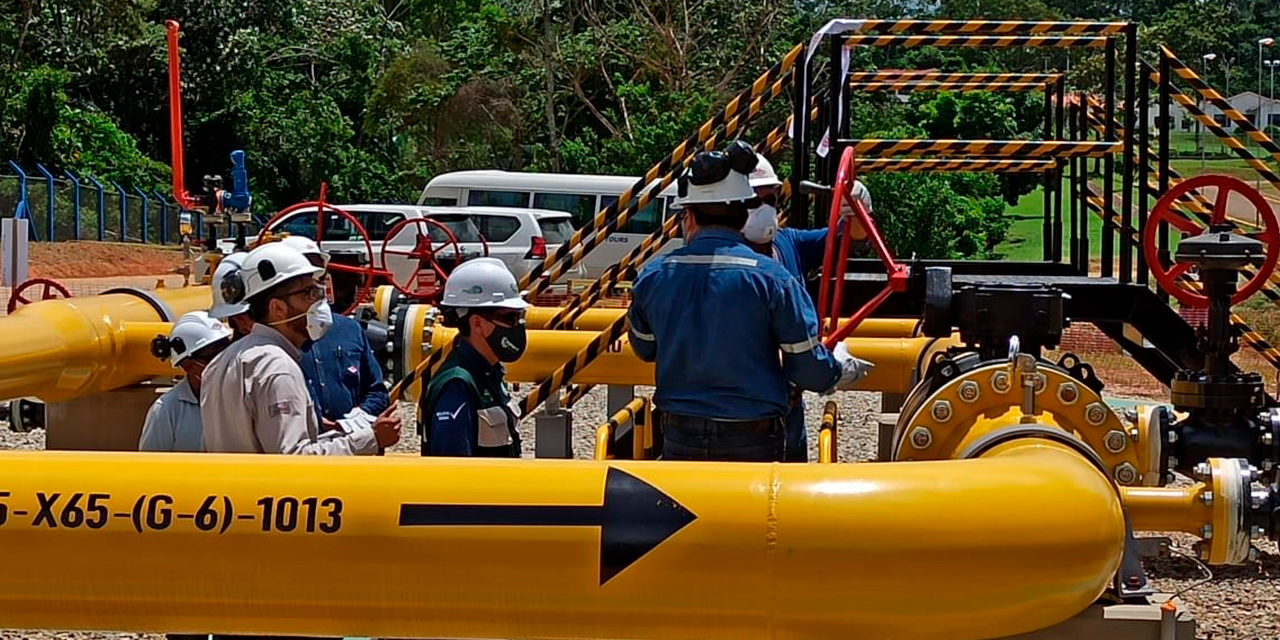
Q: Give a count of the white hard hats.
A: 7